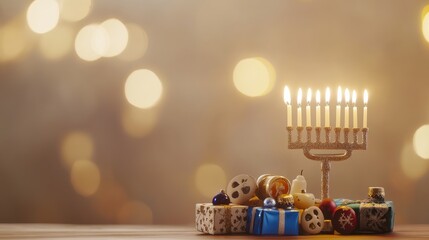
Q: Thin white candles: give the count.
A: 9